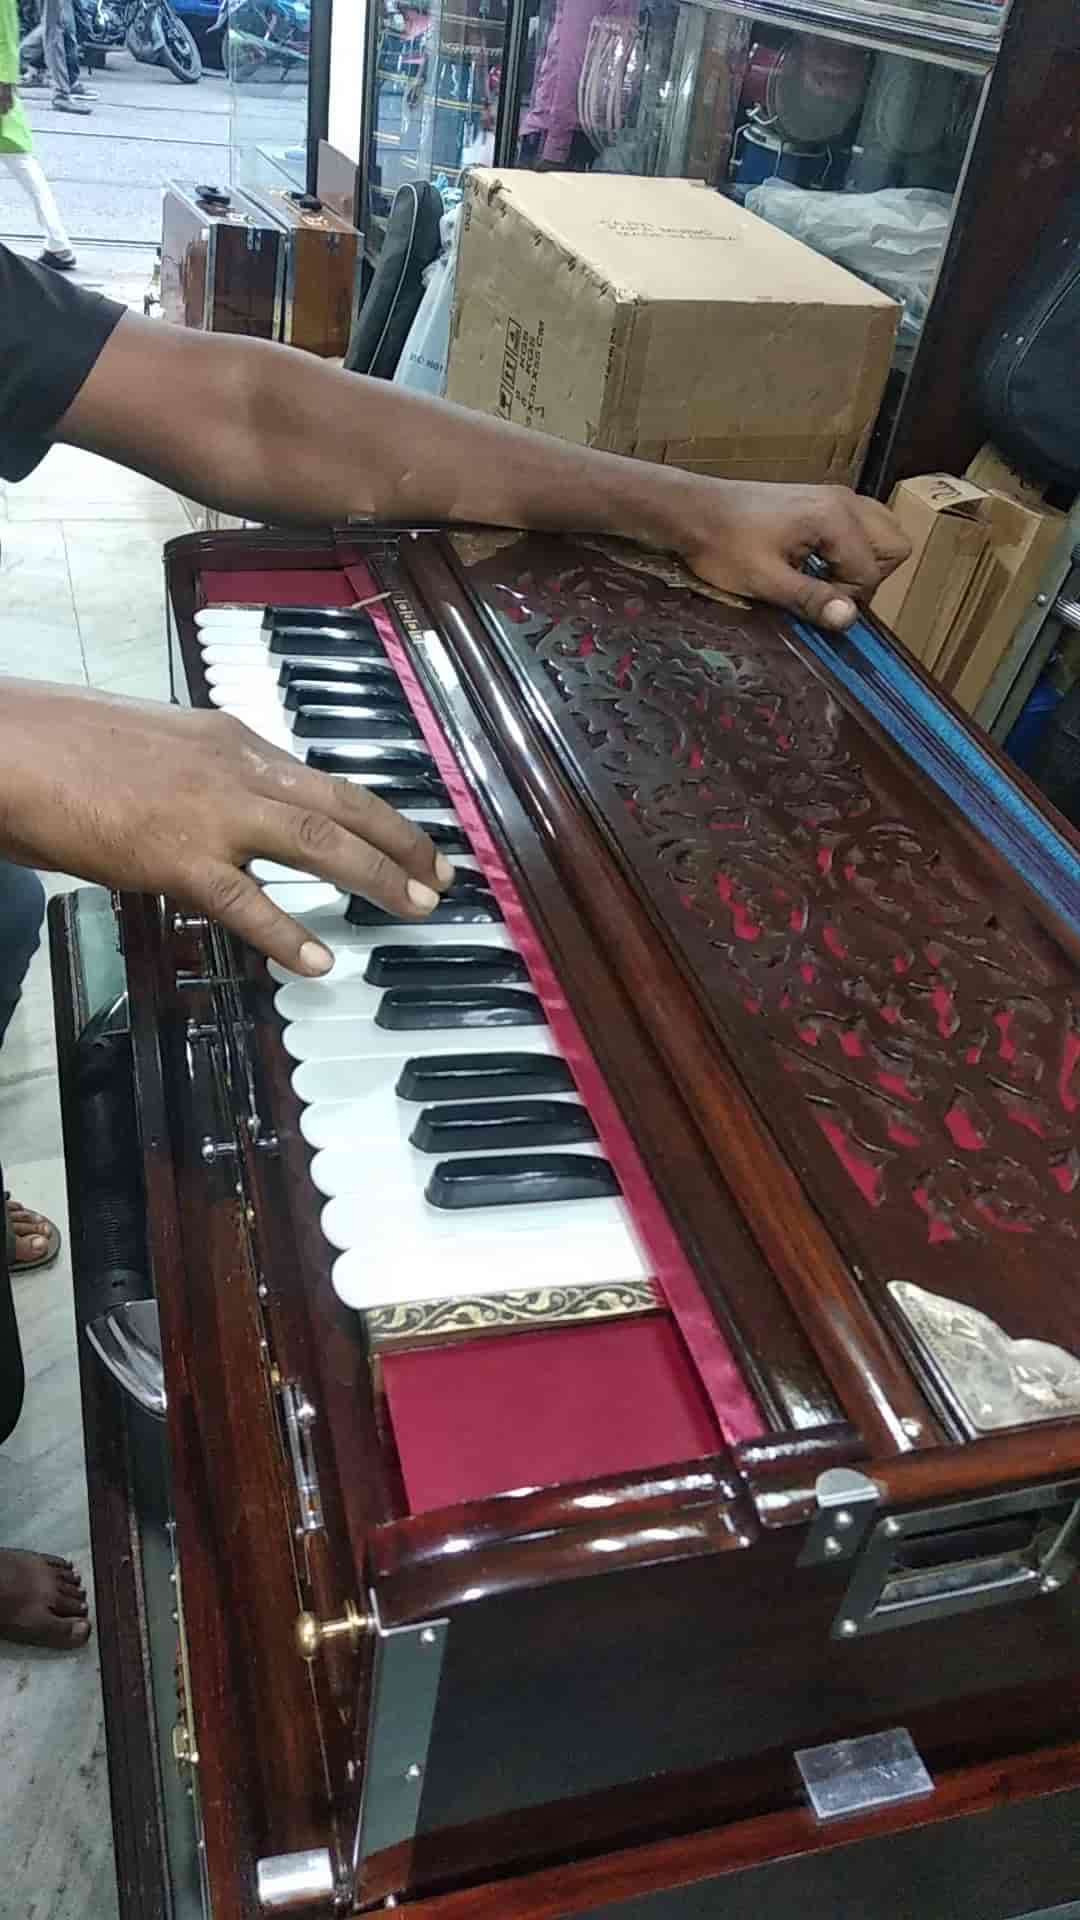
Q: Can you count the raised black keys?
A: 15